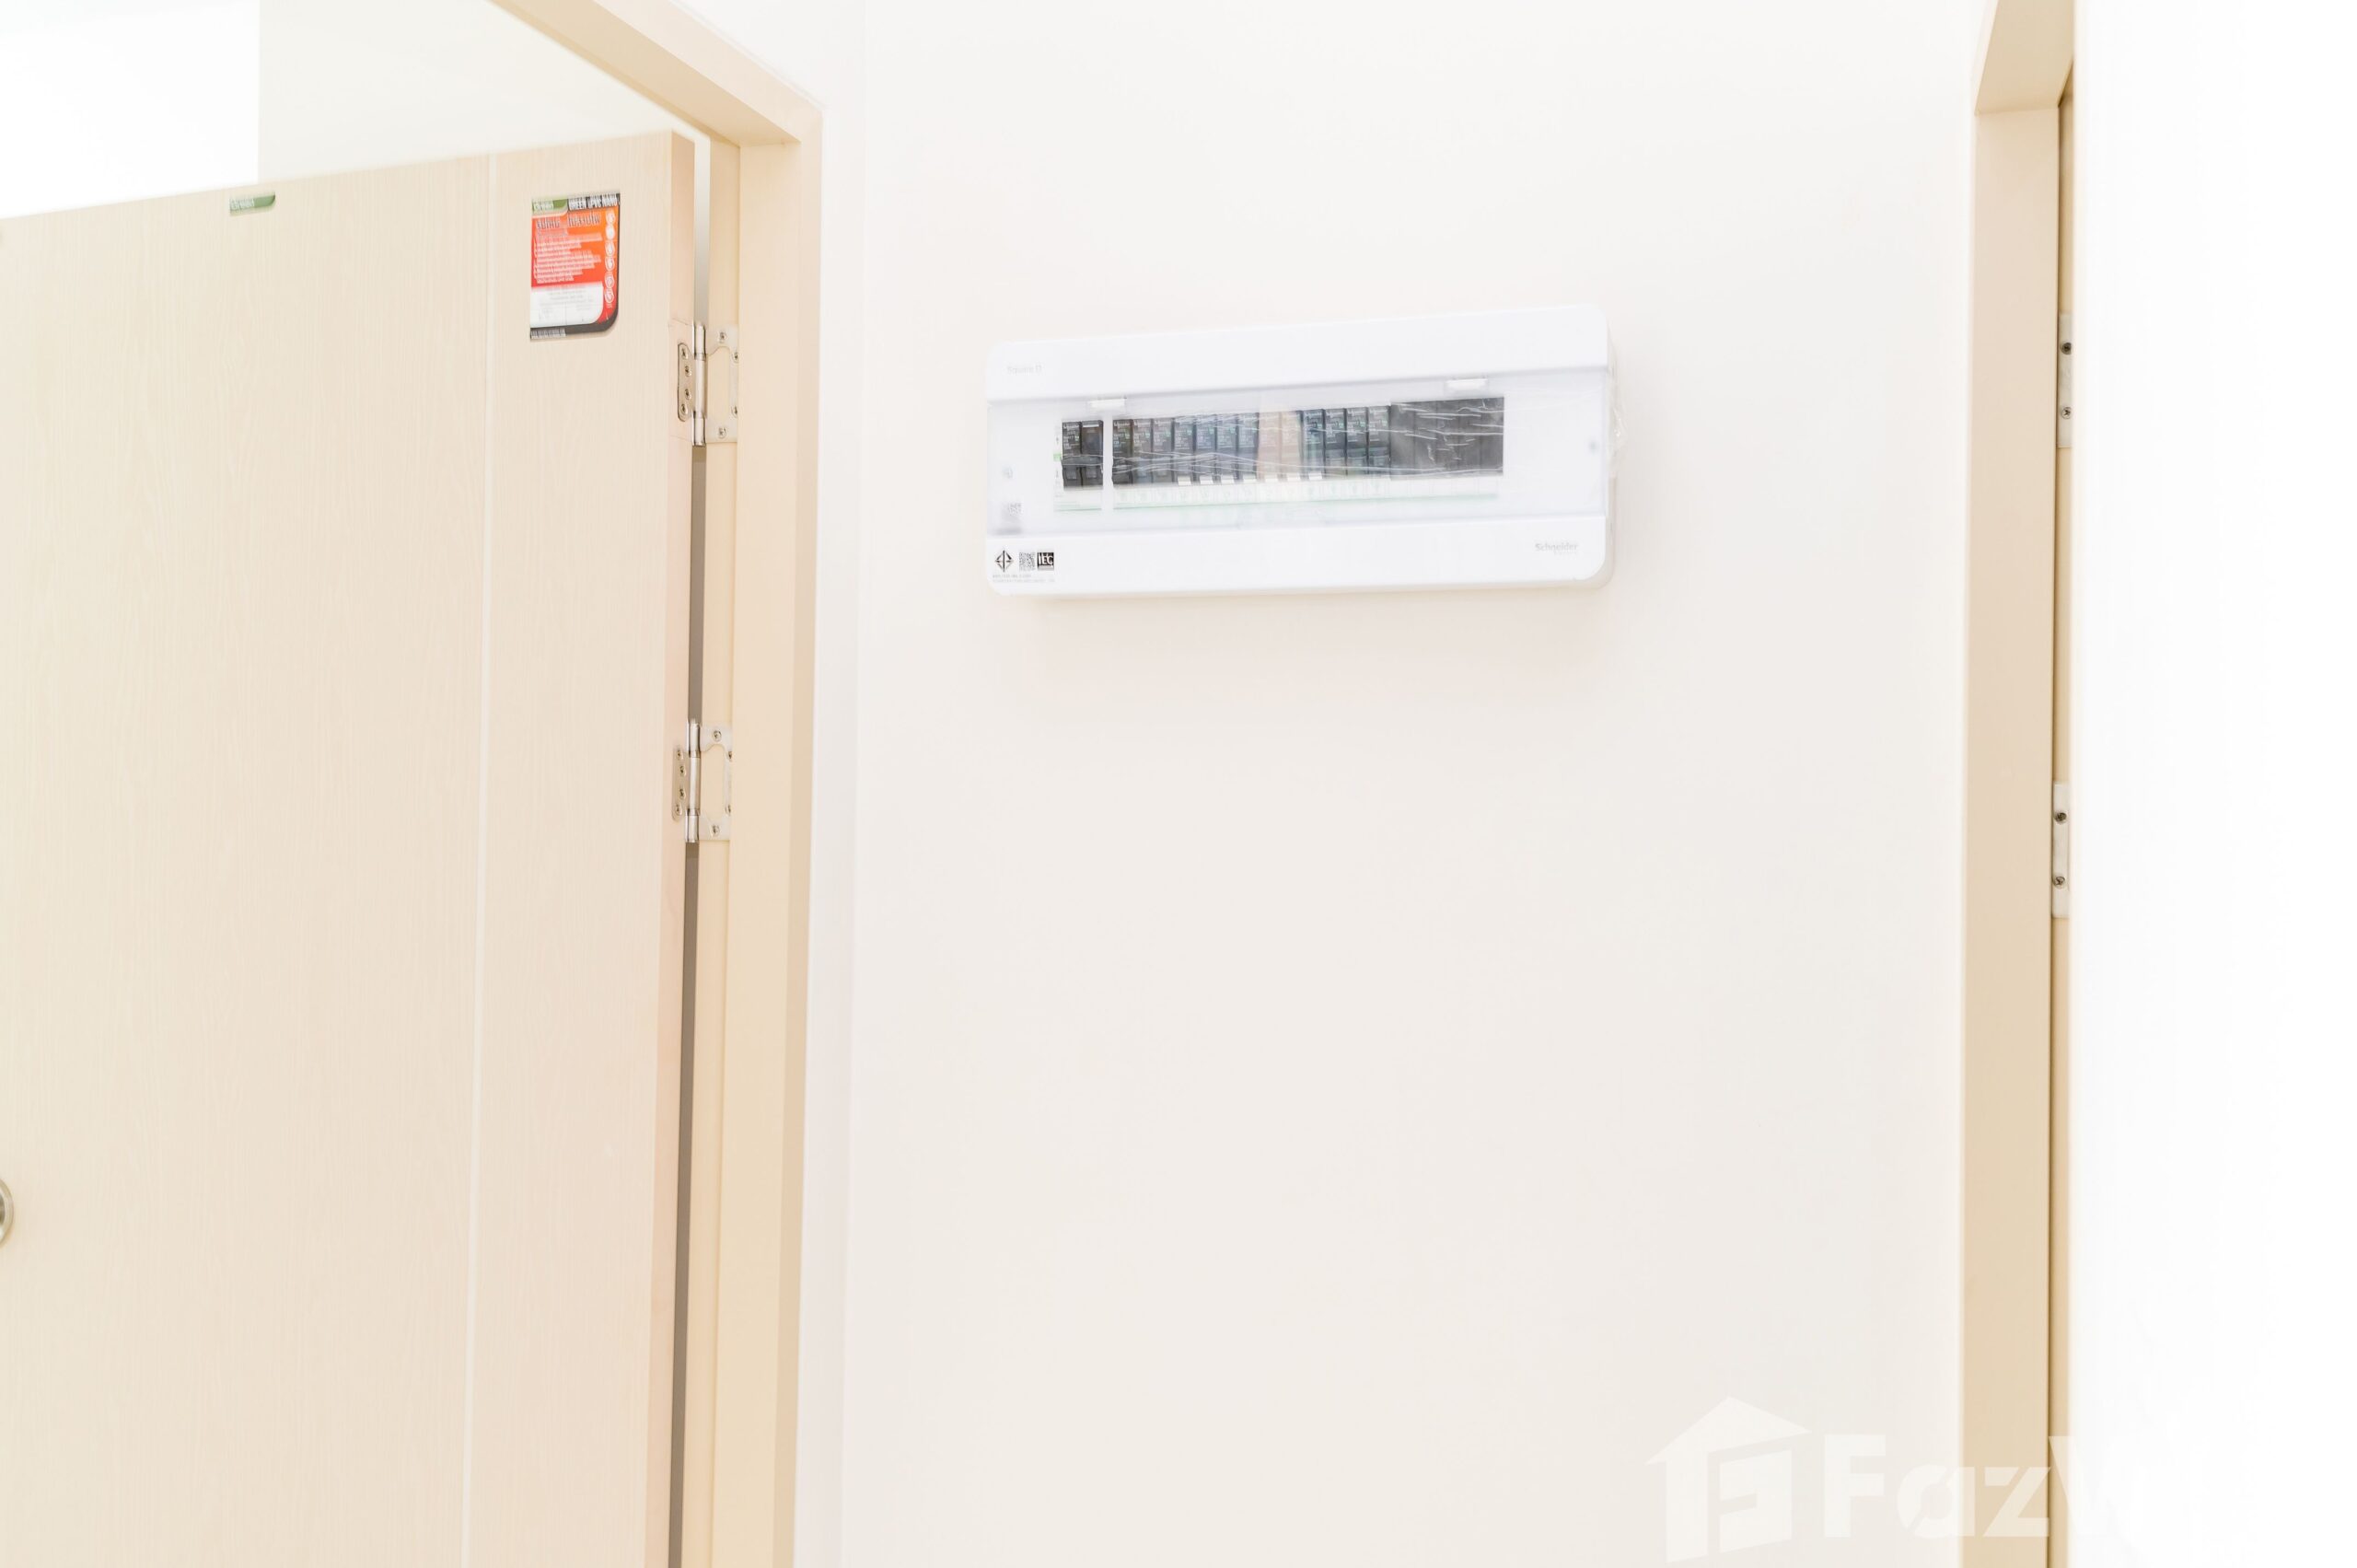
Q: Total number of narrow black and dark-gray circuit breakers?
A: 15